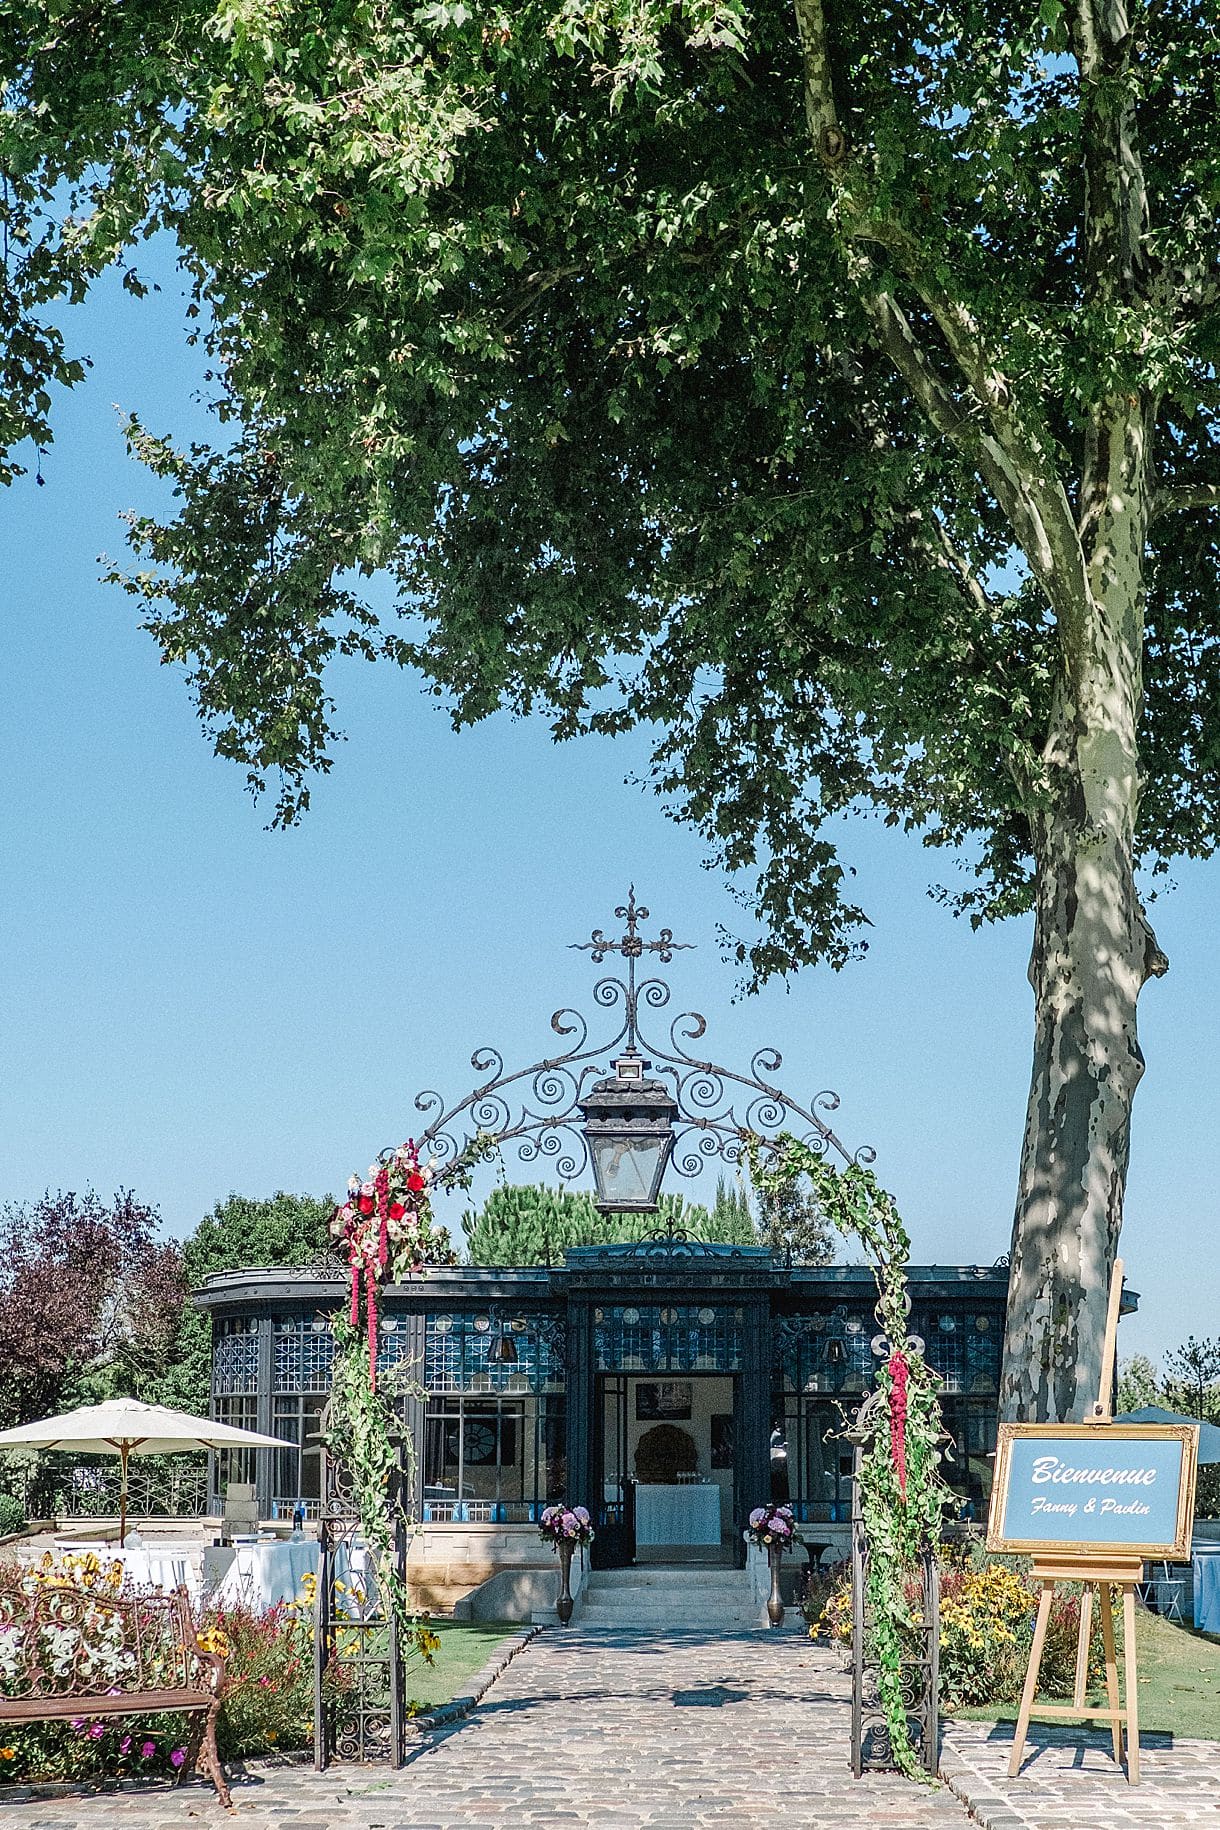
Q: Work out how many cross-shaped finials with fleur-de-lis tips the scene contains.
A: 1